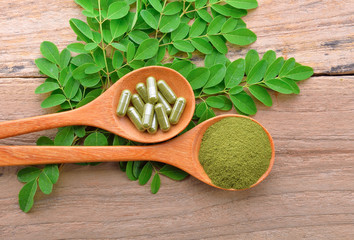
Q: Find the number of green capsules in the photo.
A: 11